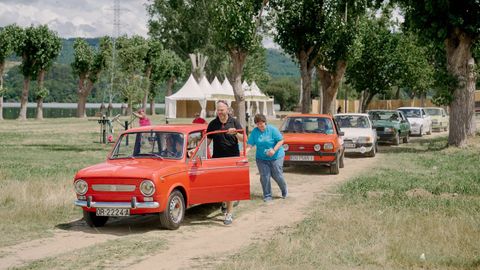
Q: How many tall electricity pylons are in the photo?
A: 1